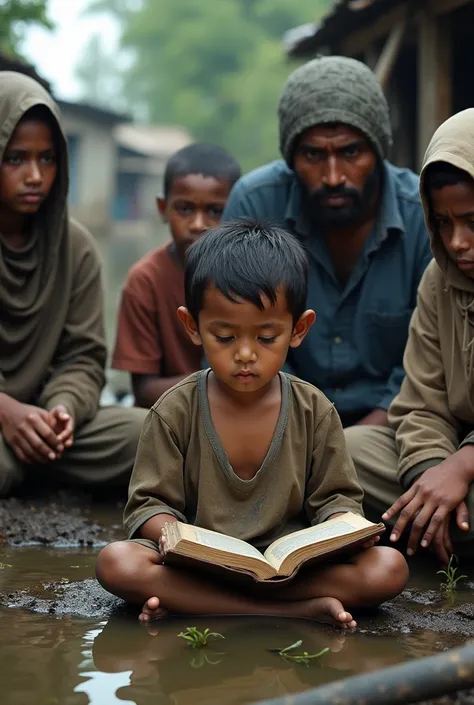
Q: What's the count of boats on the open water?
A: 0